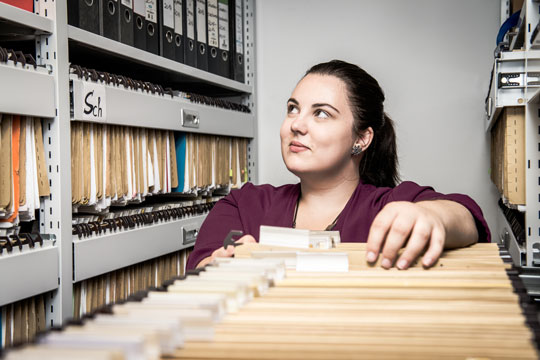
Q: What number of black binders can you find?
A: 12